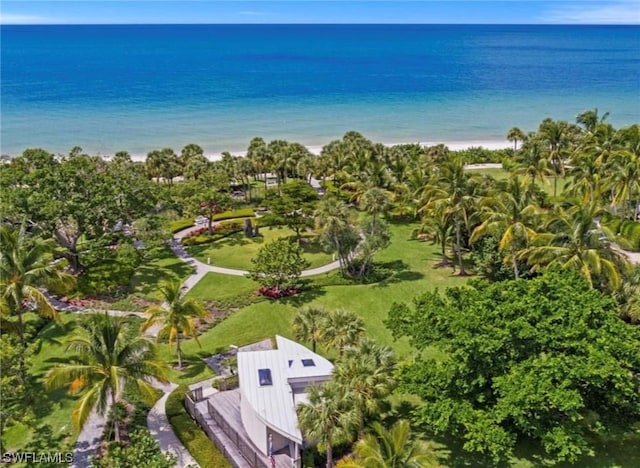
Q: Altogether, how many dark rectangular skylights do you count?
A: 2